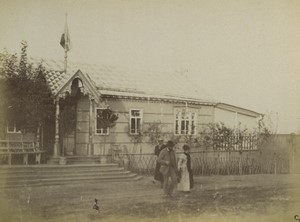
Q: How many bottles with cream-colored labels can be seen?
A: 0